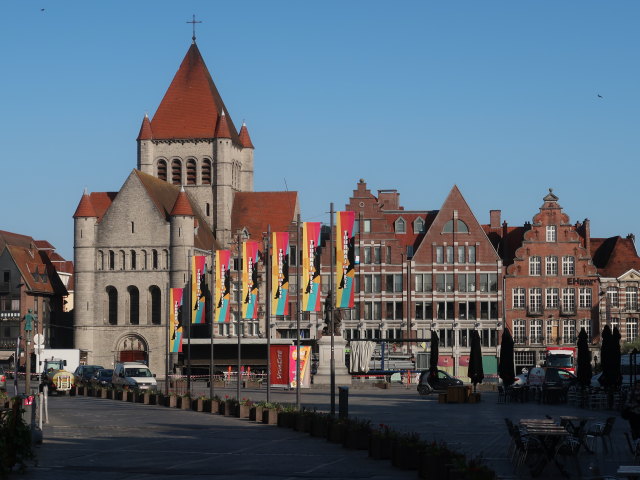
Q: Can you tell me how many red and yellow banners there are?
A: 7